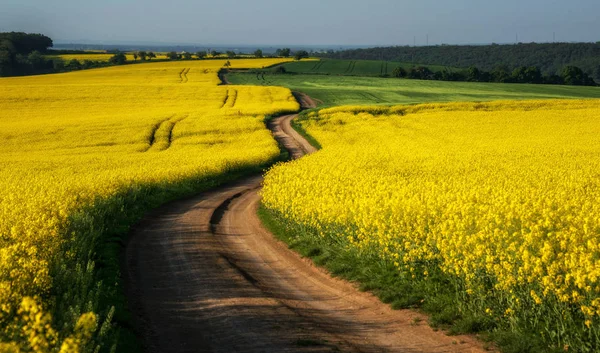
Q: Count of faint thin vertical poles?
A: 4